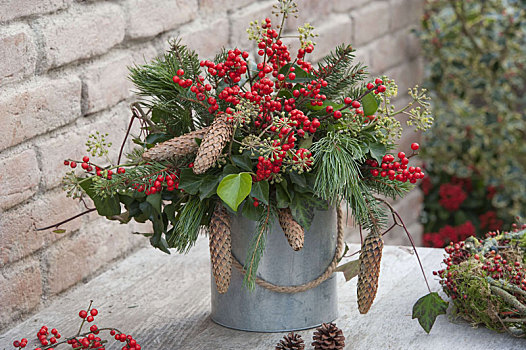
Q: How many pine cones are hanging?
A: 5